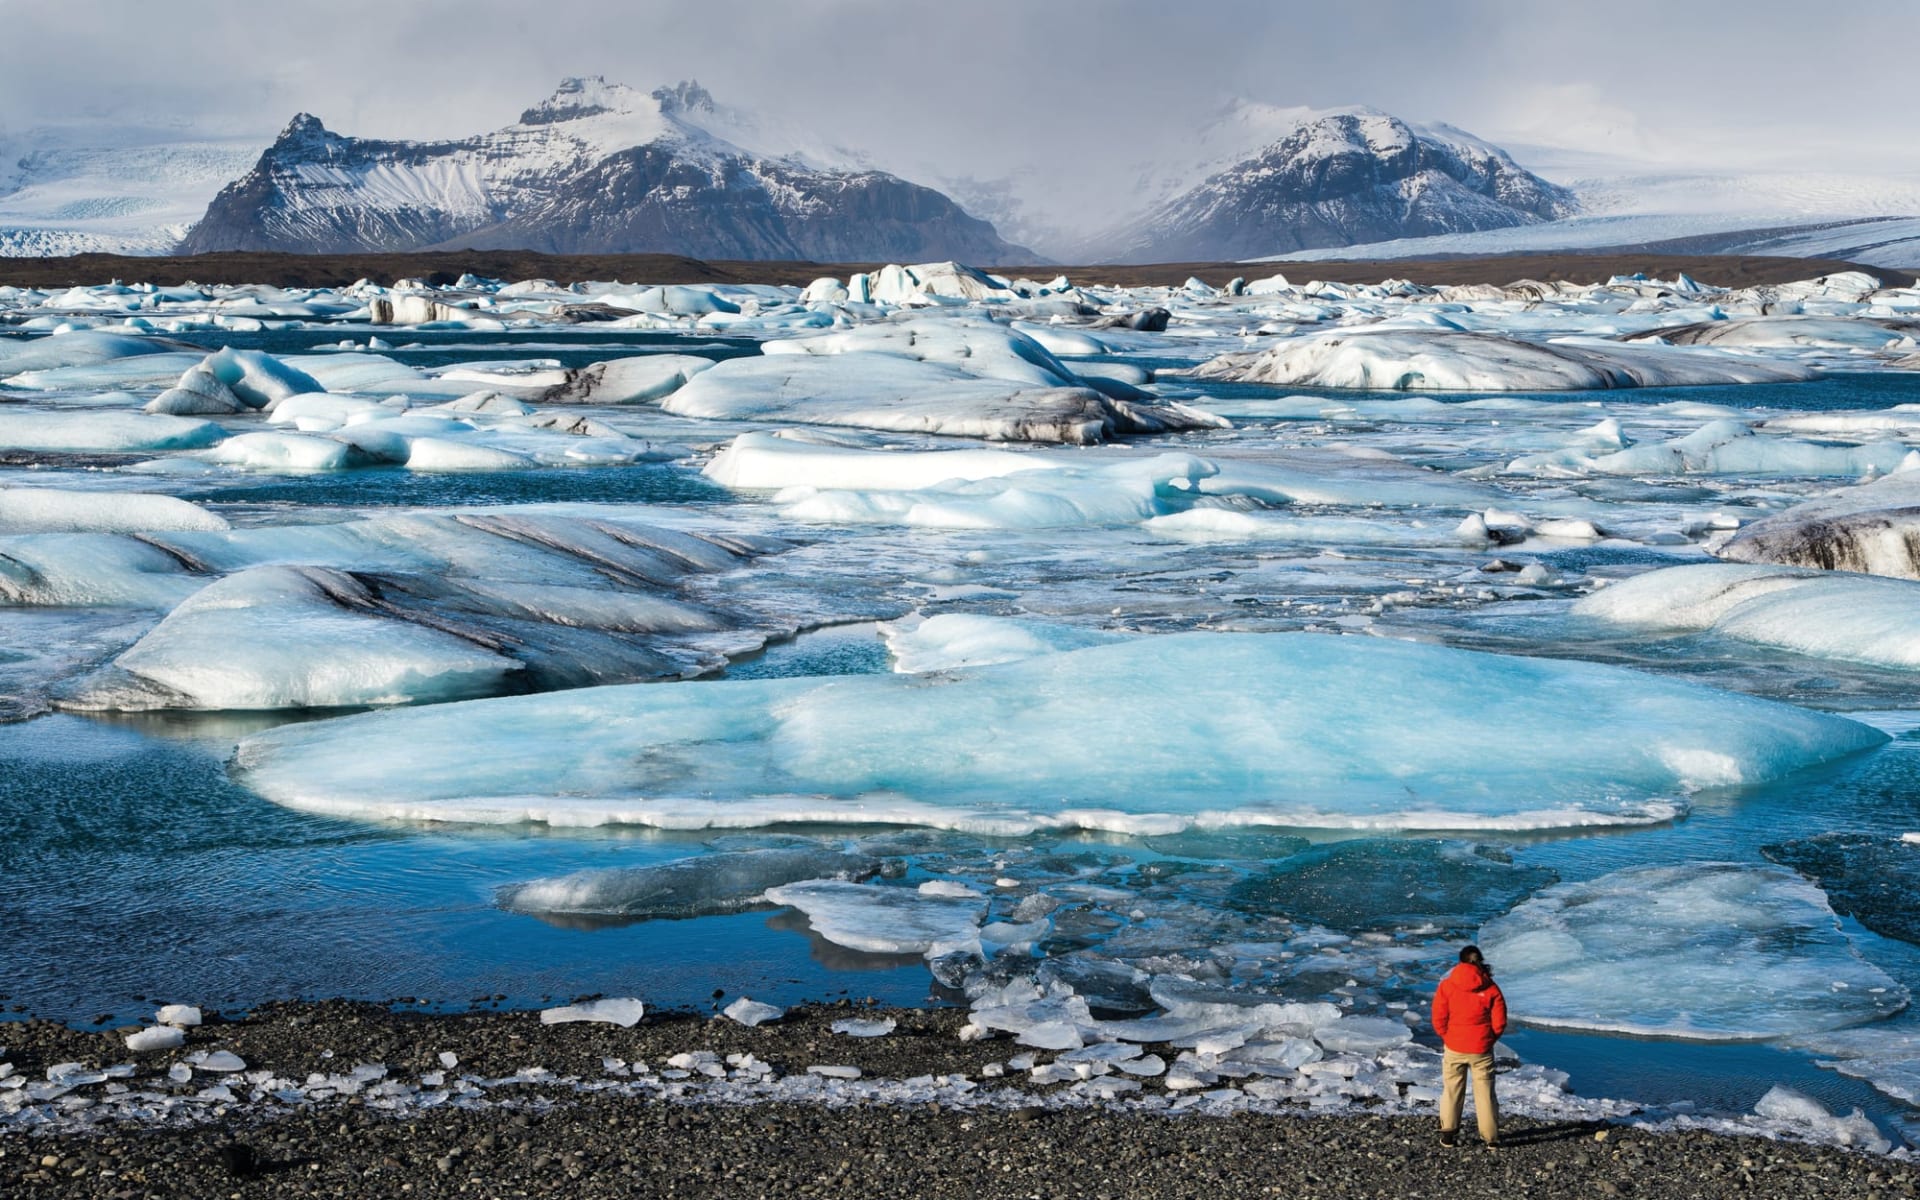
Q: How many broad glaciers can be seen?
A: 2